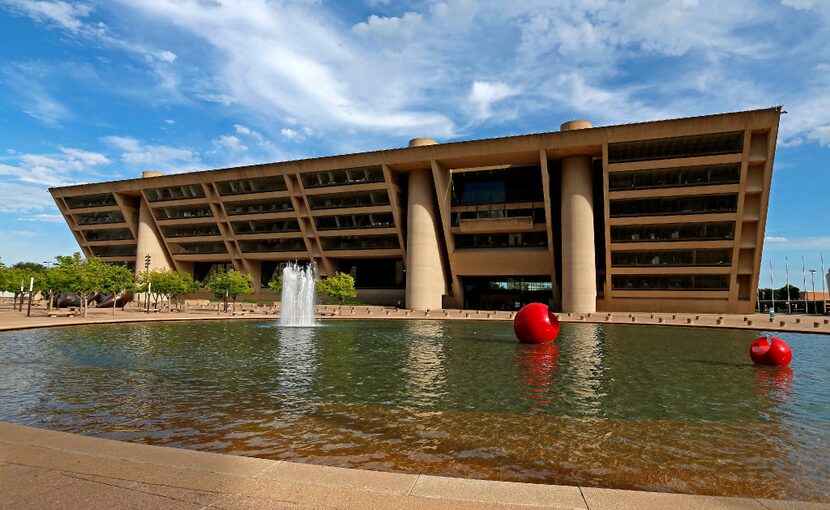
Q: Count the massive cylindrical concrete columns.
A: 3